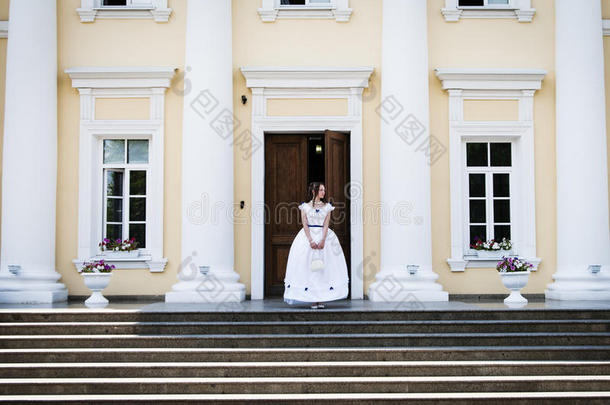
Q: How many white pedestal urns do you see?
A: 2